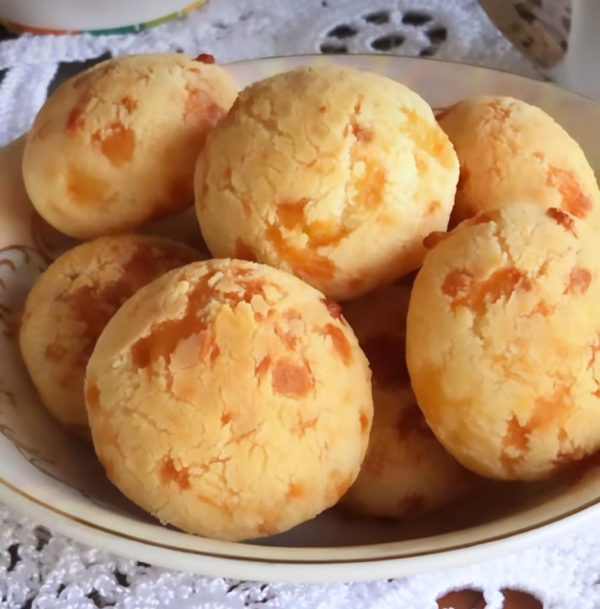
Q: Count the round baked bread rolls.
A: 7